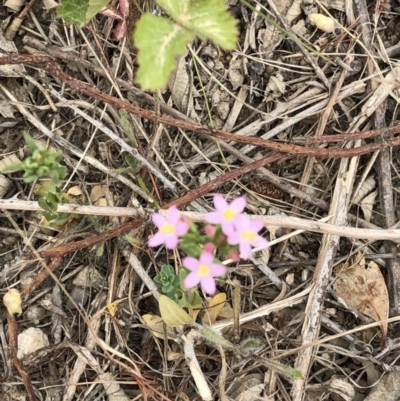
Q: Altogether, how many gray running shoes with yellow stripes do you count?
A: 0